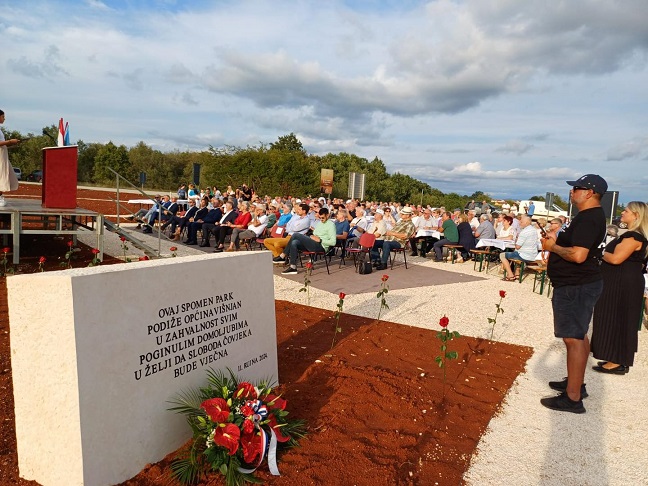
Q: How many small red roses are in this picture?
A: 12